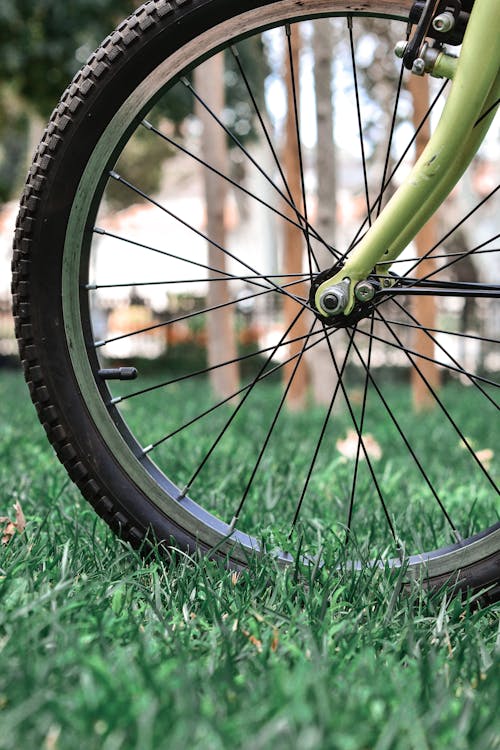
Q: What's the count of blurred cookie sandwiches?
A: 0